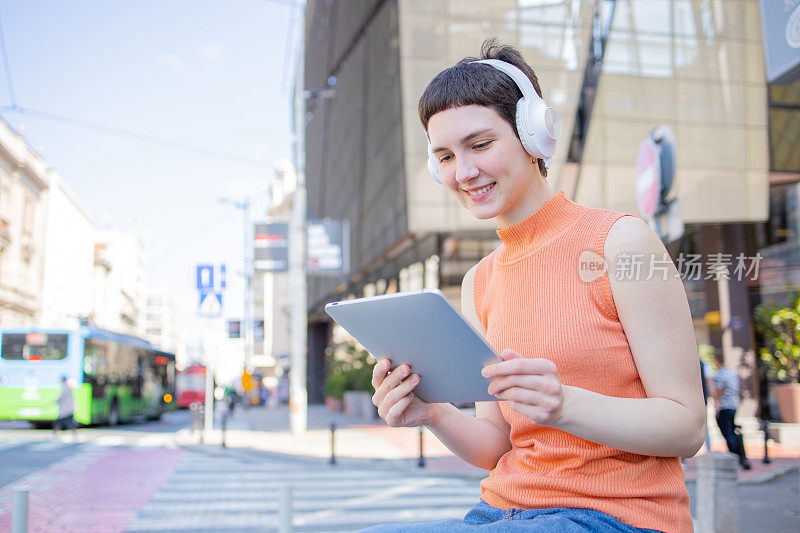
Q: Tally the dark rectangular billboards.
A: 2